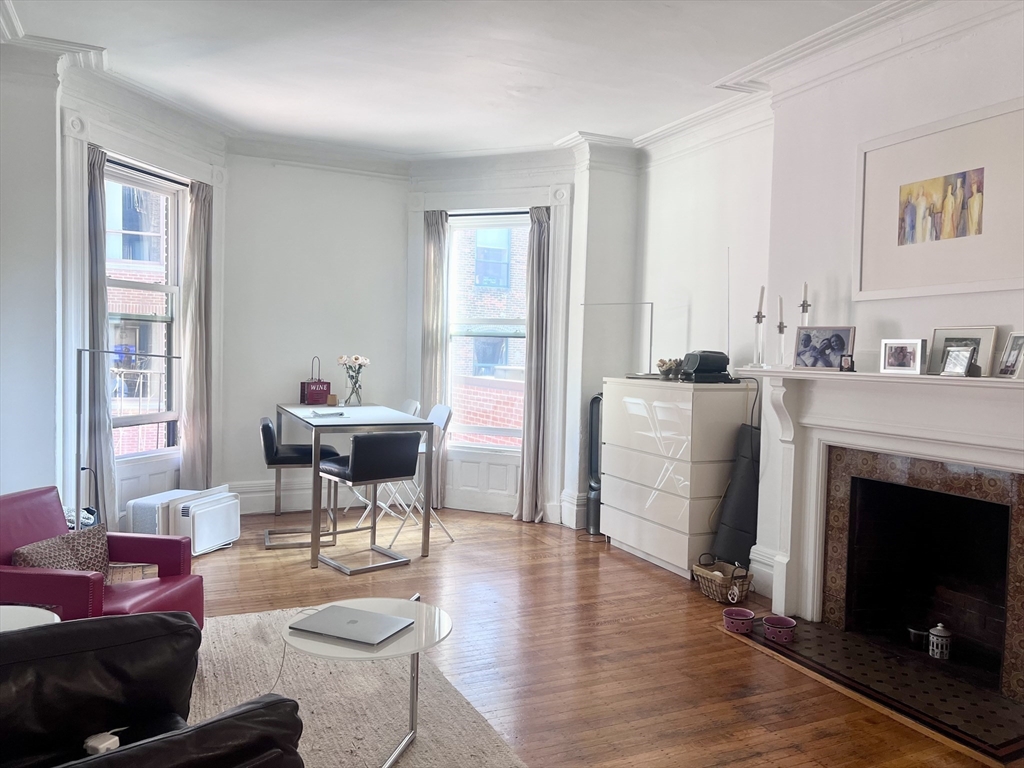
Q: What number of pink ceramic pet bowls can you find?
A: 2